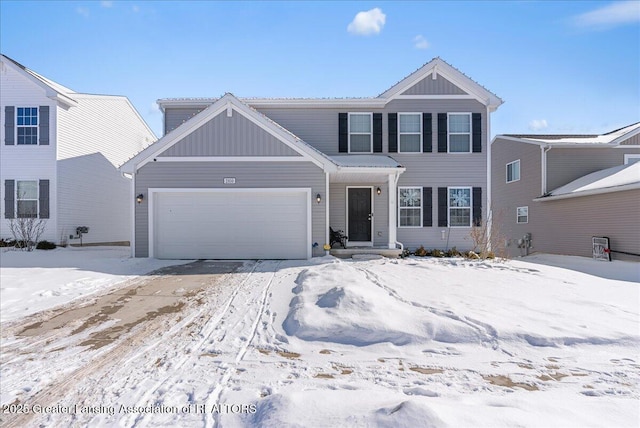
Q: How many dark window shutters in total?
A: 13